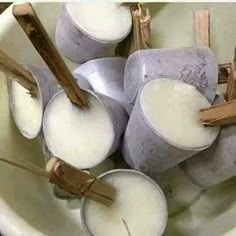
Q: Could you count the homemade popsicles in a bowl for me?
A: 8